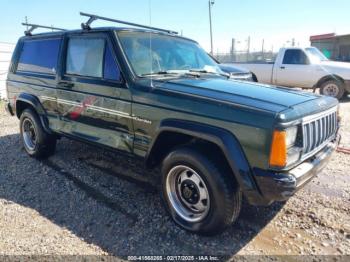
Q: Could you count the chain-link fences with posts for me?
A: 1